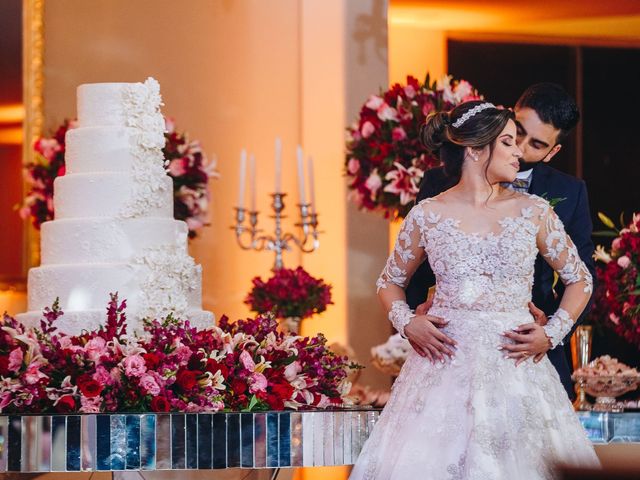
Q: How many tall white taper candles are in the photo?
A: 5